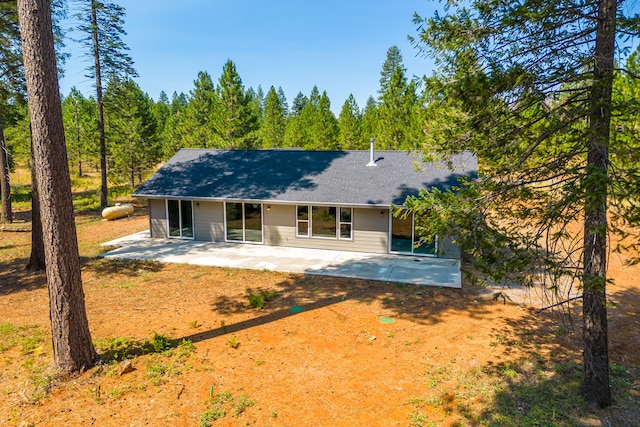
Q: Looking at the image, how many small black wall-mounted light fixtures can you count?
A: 3